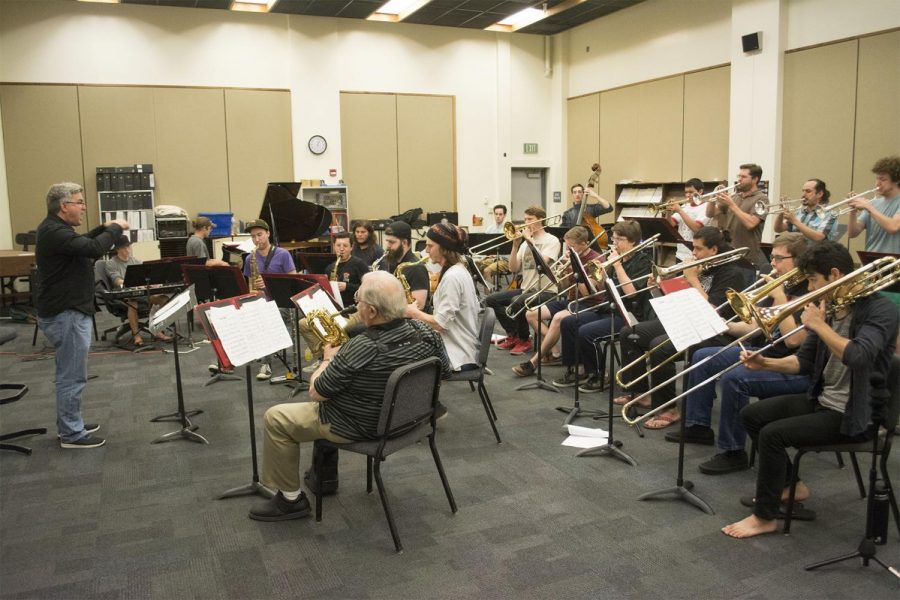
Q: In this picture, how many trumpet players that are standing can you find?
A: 4